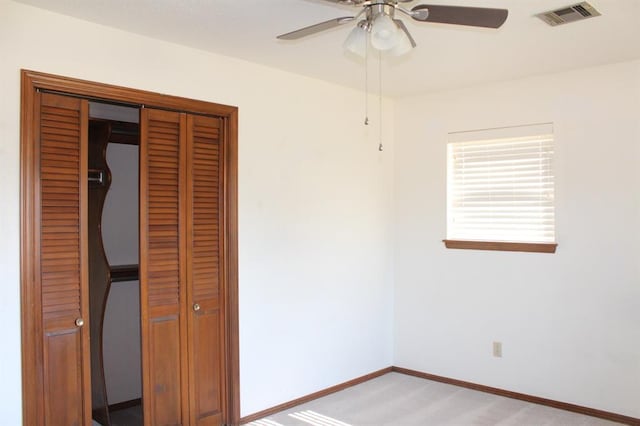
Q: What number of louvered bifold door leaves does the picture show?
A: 3